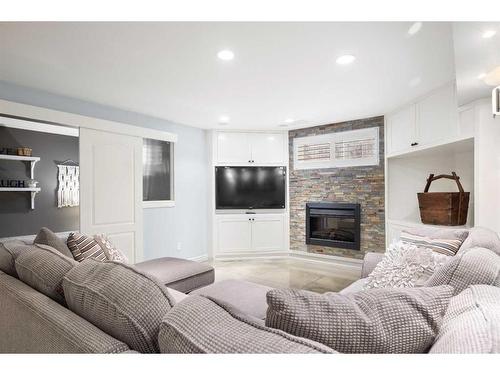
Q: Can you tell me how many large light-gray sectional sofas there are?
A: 1